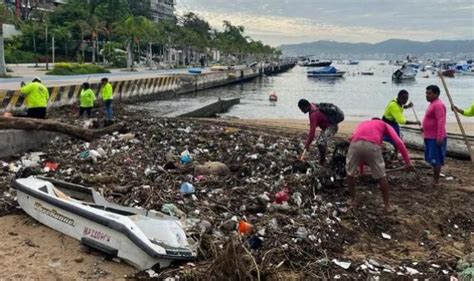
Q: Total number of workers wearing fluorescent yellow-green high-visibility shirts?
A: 5